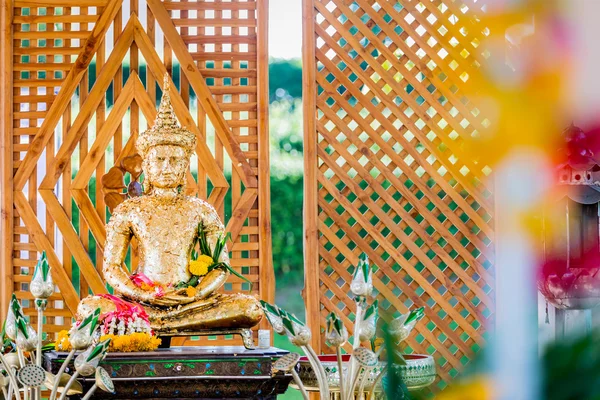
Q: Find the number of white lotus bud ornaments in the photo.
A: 11